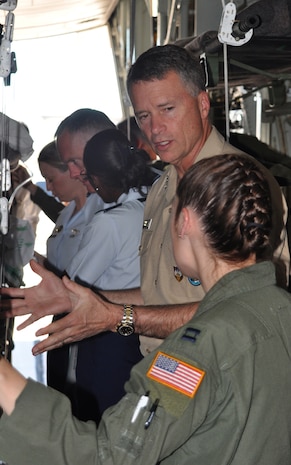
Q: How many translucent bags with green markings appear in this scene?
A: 1